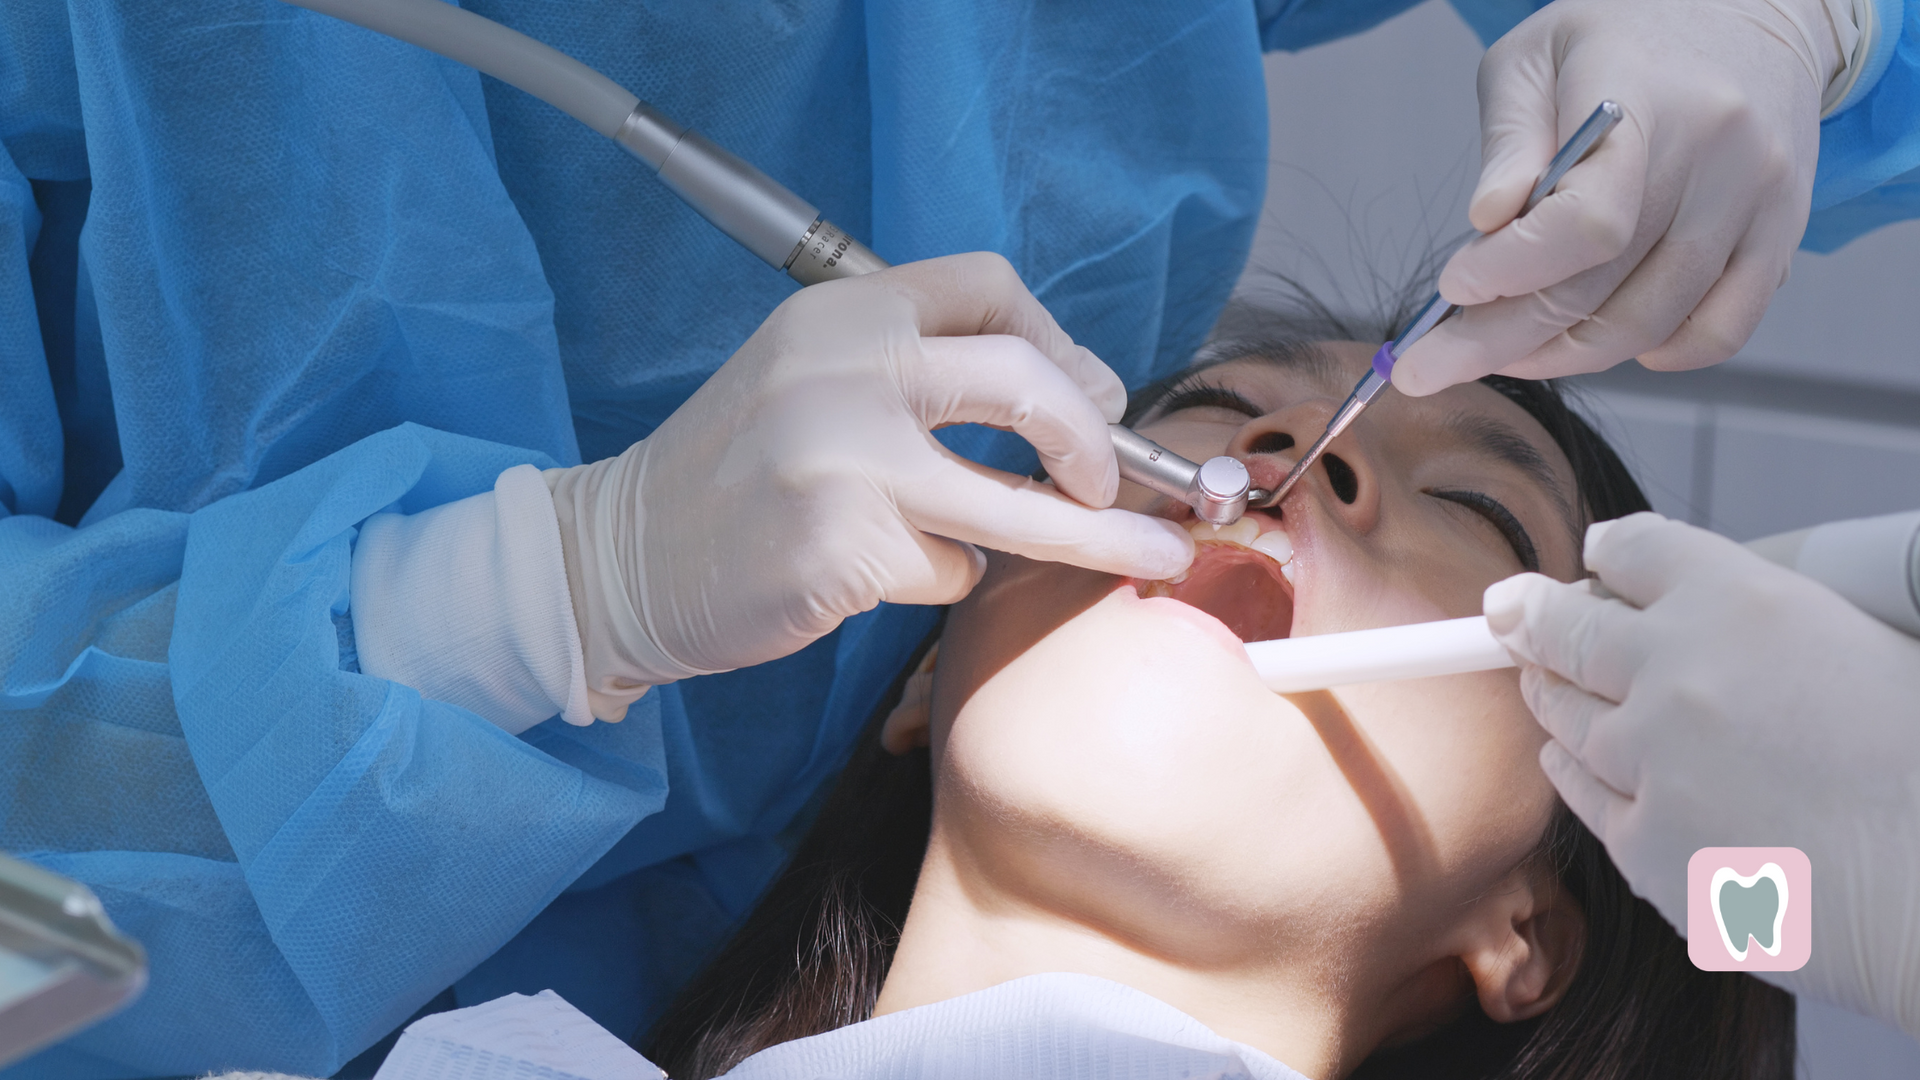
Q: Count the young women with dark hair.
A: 1